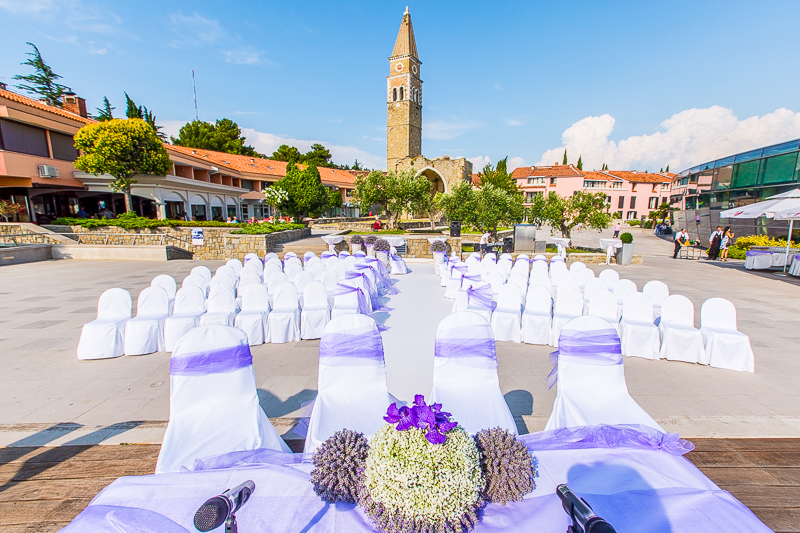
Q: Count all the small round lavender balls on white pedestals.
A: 4